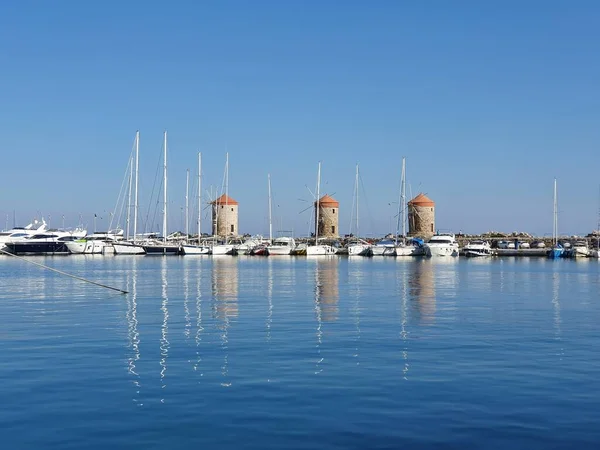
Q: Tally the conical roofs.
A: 3